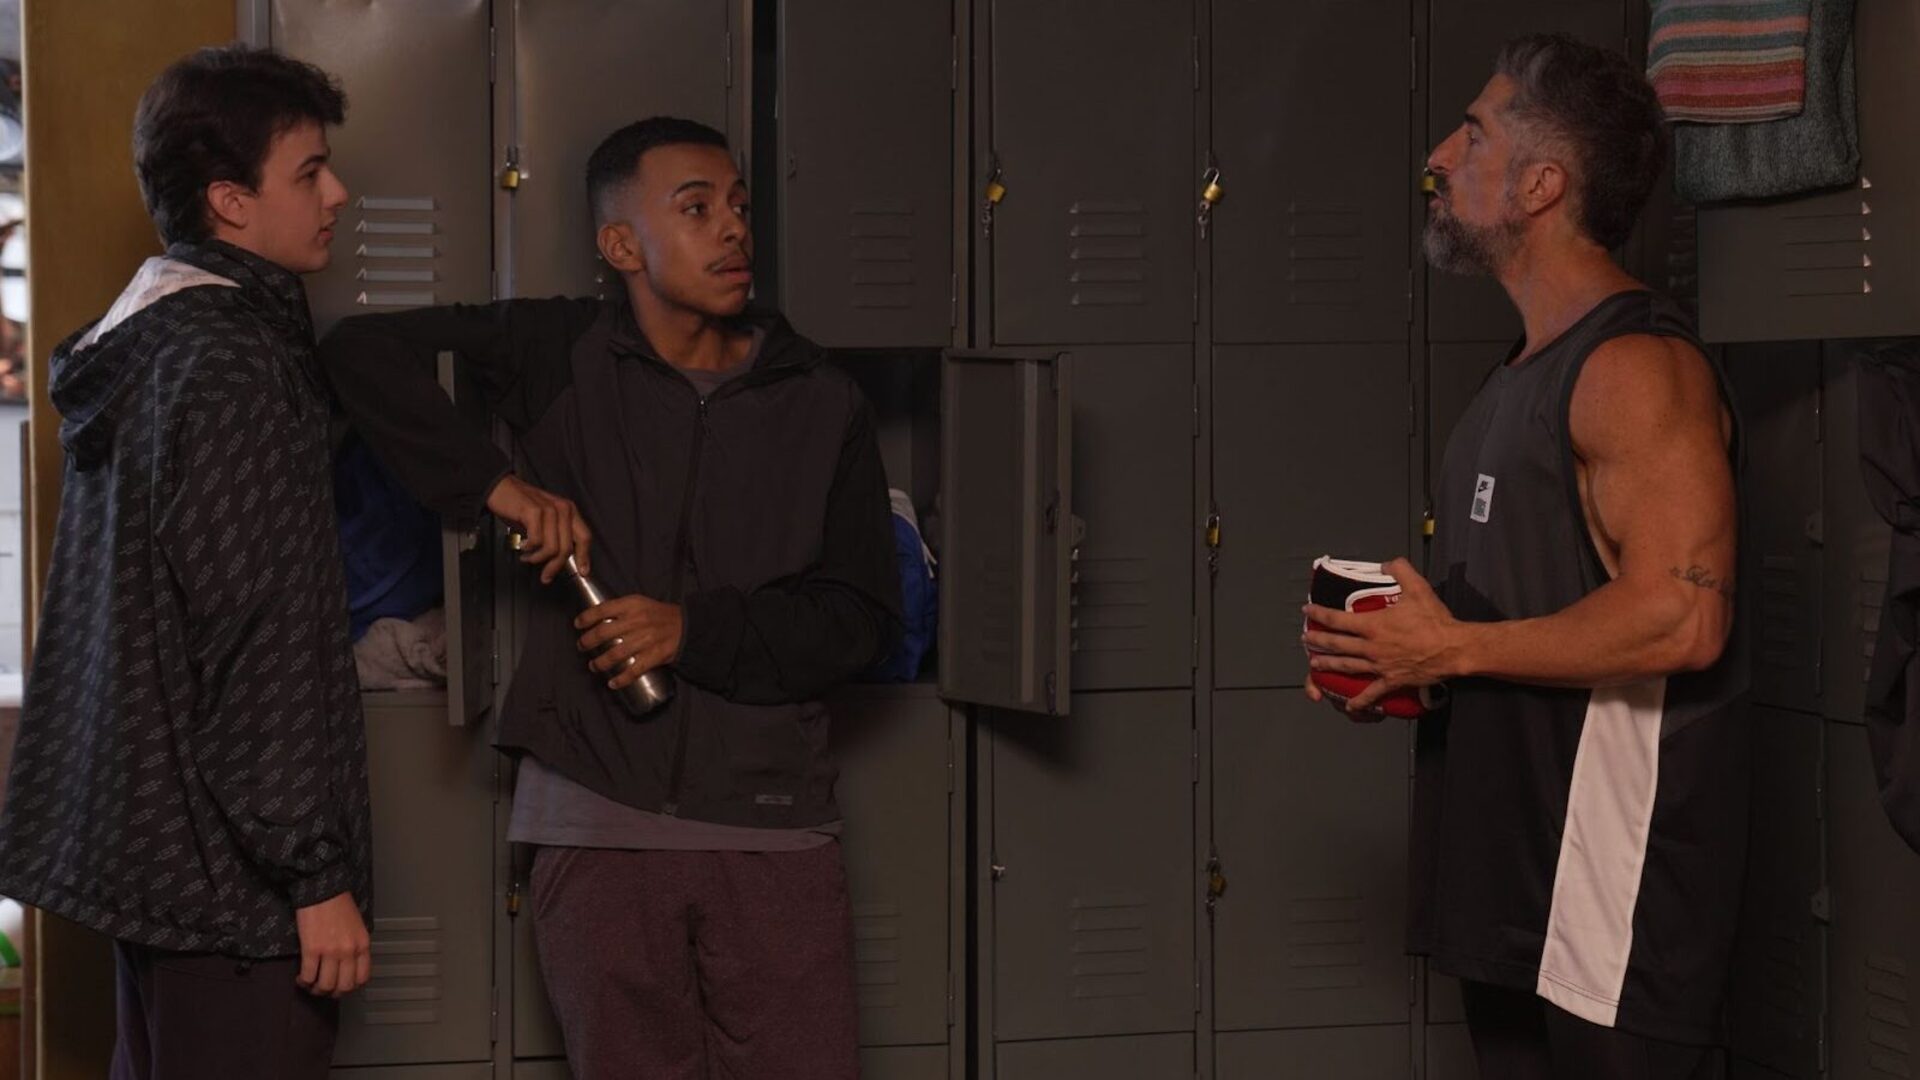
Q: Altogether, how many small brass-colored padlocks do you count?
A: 9